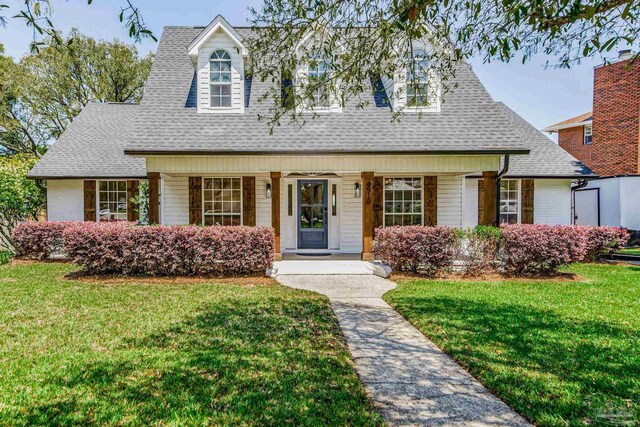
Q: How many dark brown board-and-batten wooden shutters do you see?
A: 8